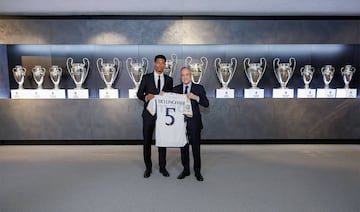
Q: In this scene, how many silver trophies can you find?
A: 14